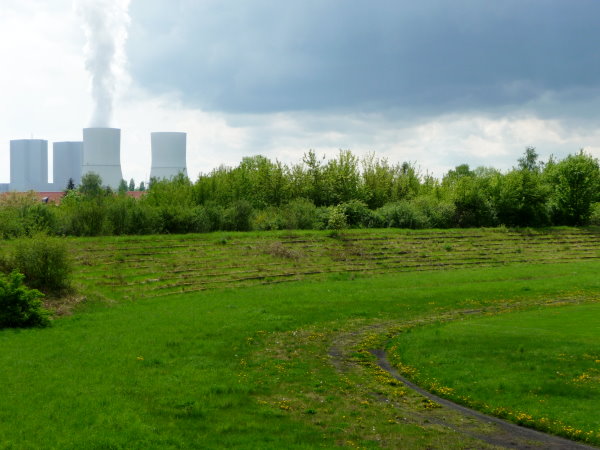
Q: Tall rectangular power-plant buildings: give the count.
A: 2